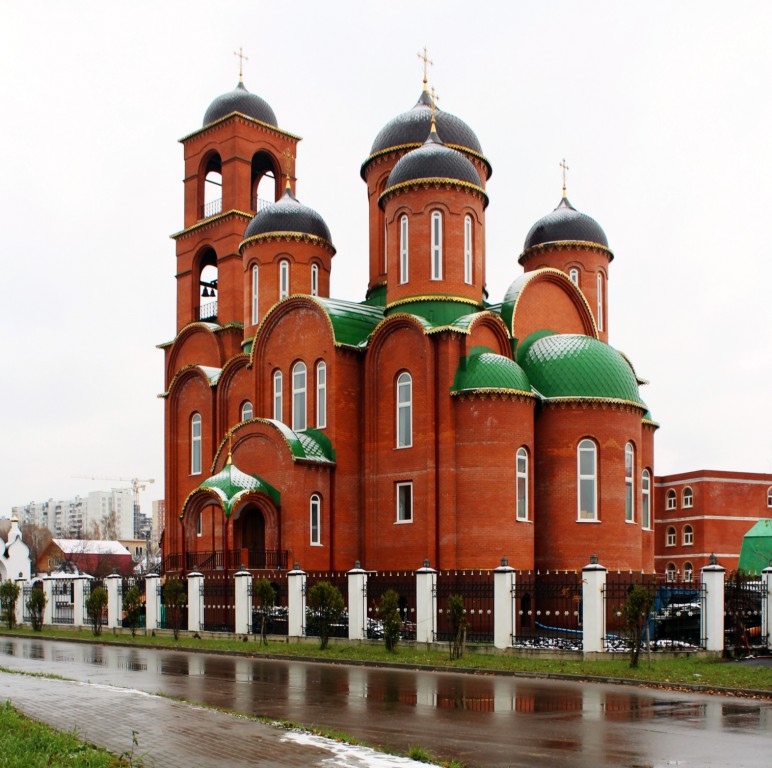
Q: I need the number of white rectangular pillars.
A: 14